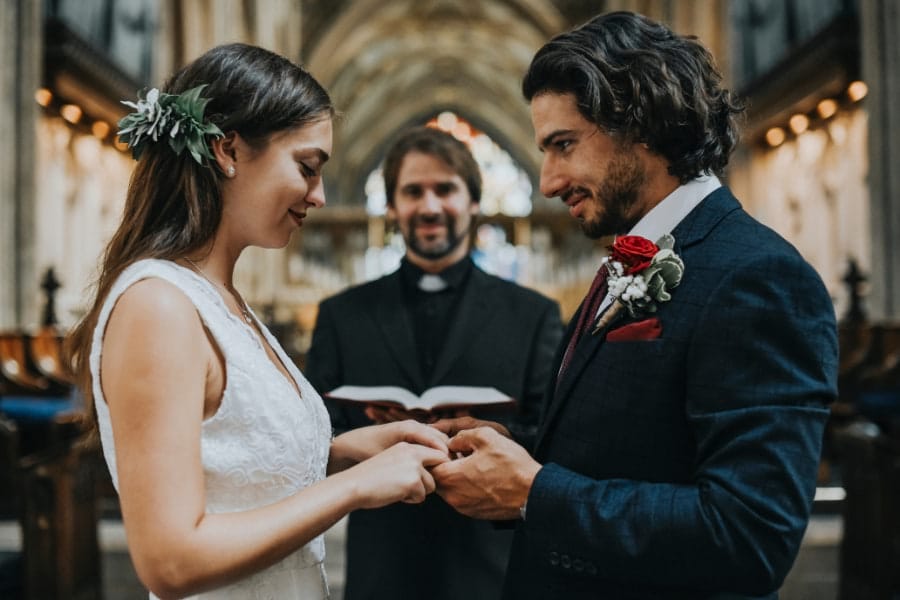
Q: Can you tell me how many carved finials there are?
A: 2